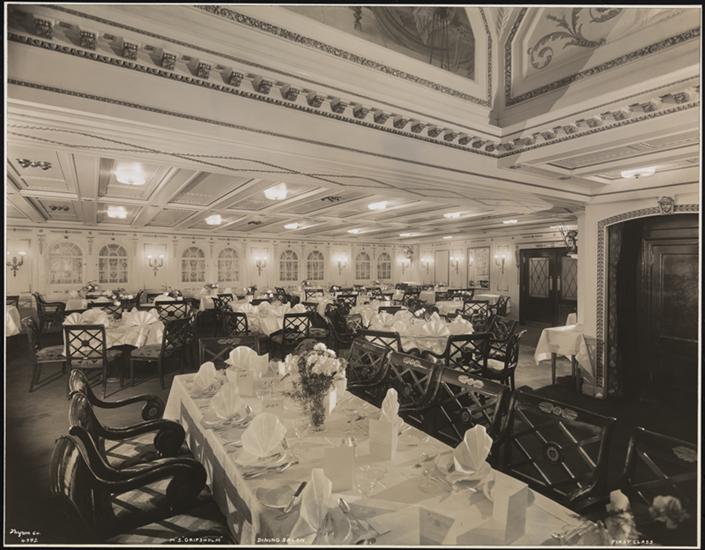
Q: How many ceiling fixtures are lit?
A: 12